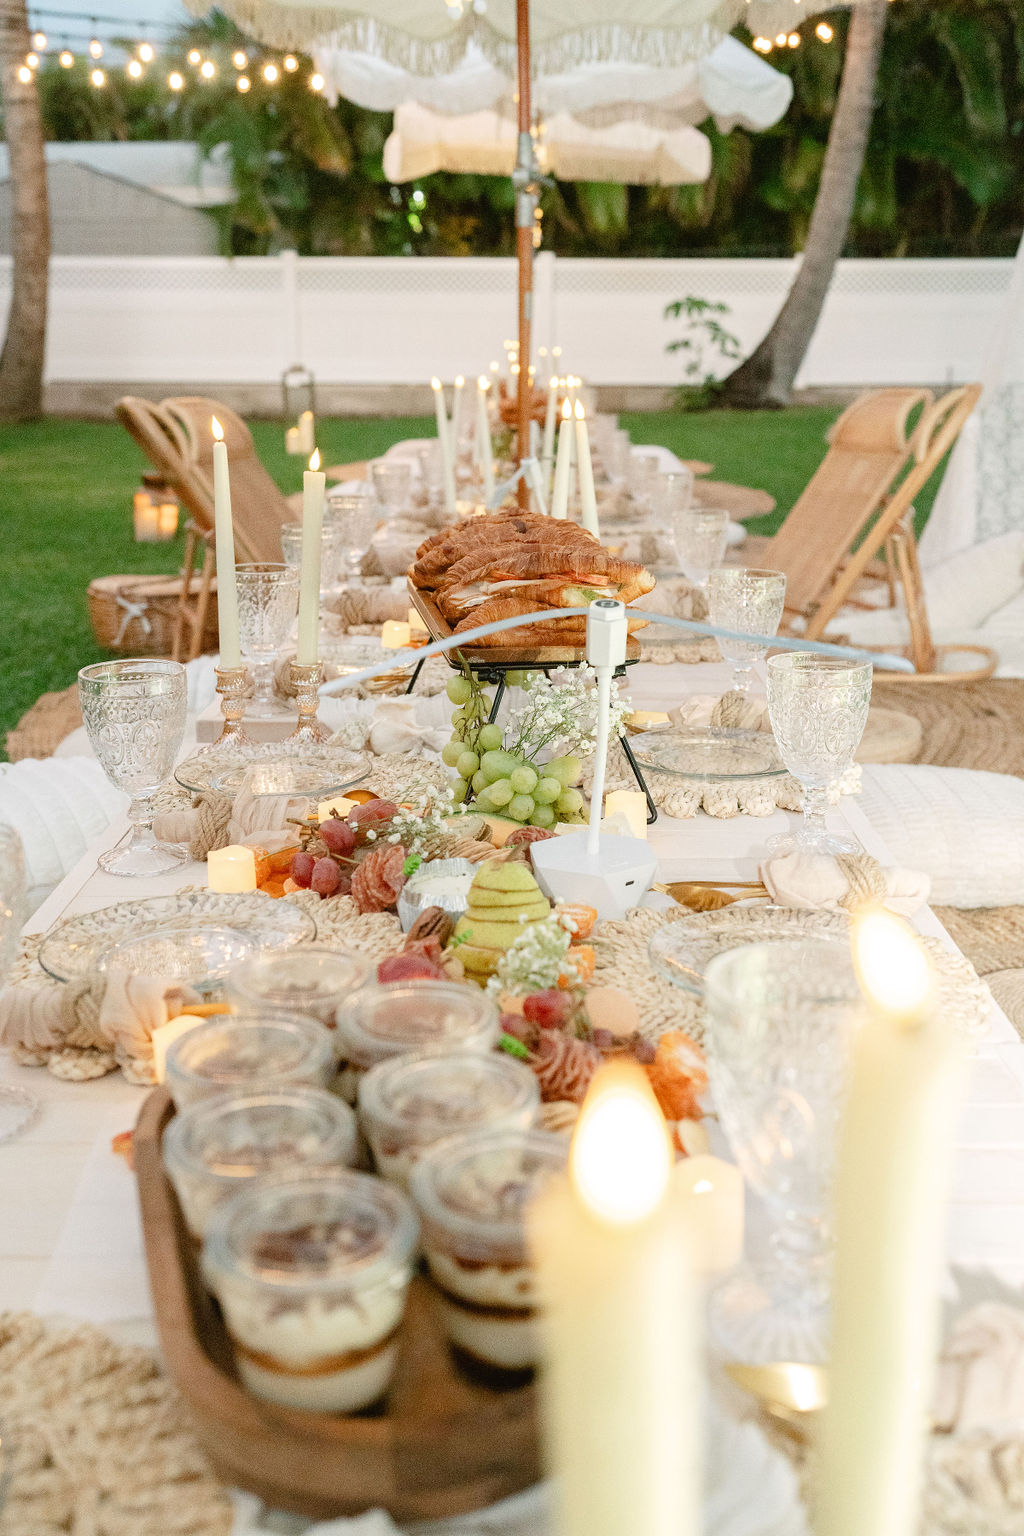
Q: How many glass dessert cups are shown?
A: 7